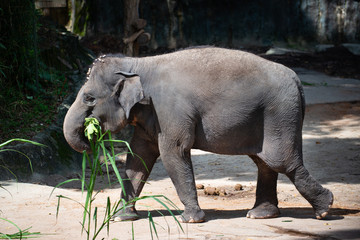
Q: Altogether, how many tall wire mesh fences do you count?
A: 0